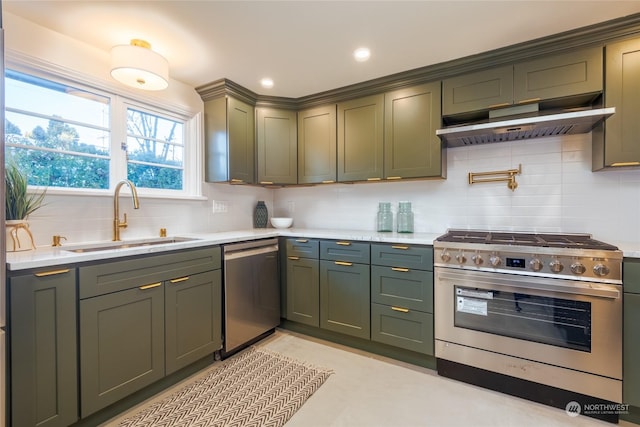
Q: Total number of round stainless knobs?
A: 8